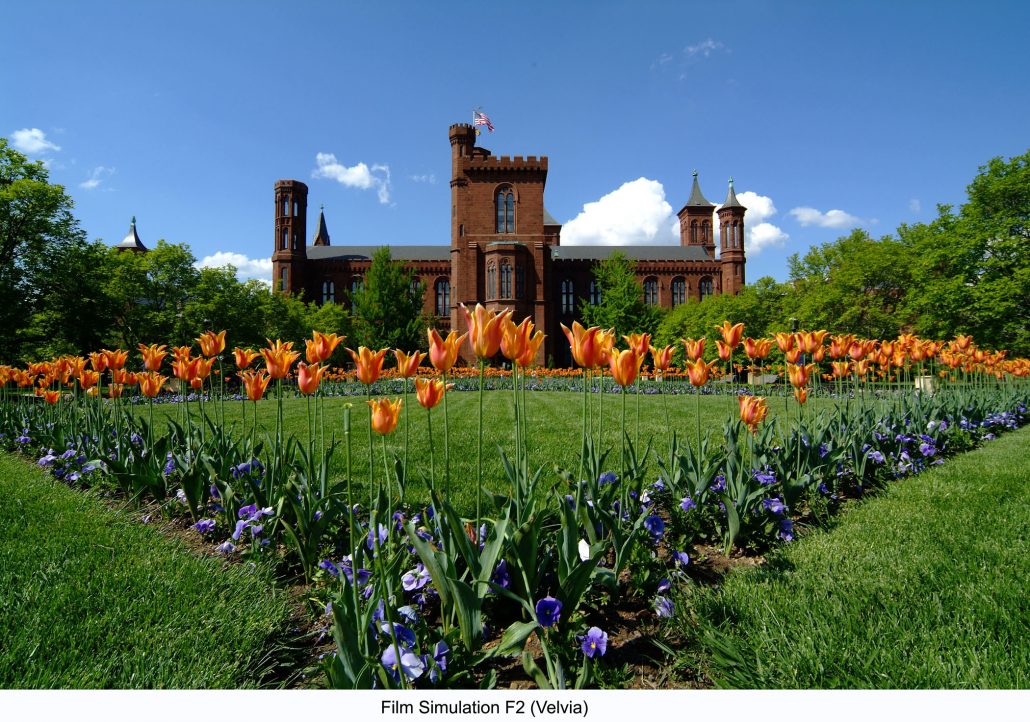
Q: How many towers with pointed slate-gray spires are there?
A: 4